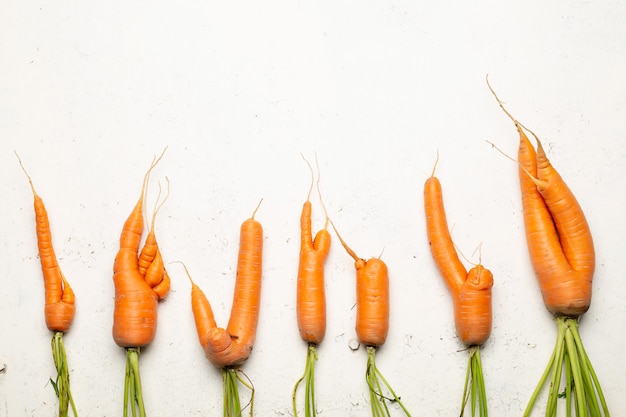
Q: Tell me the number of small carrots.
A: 6